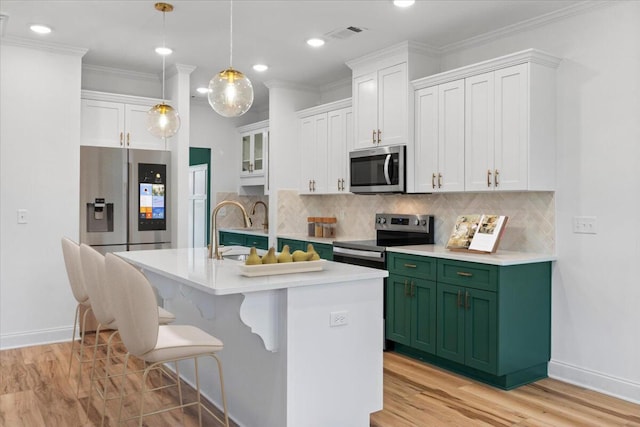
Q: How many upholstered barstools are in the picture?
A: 3